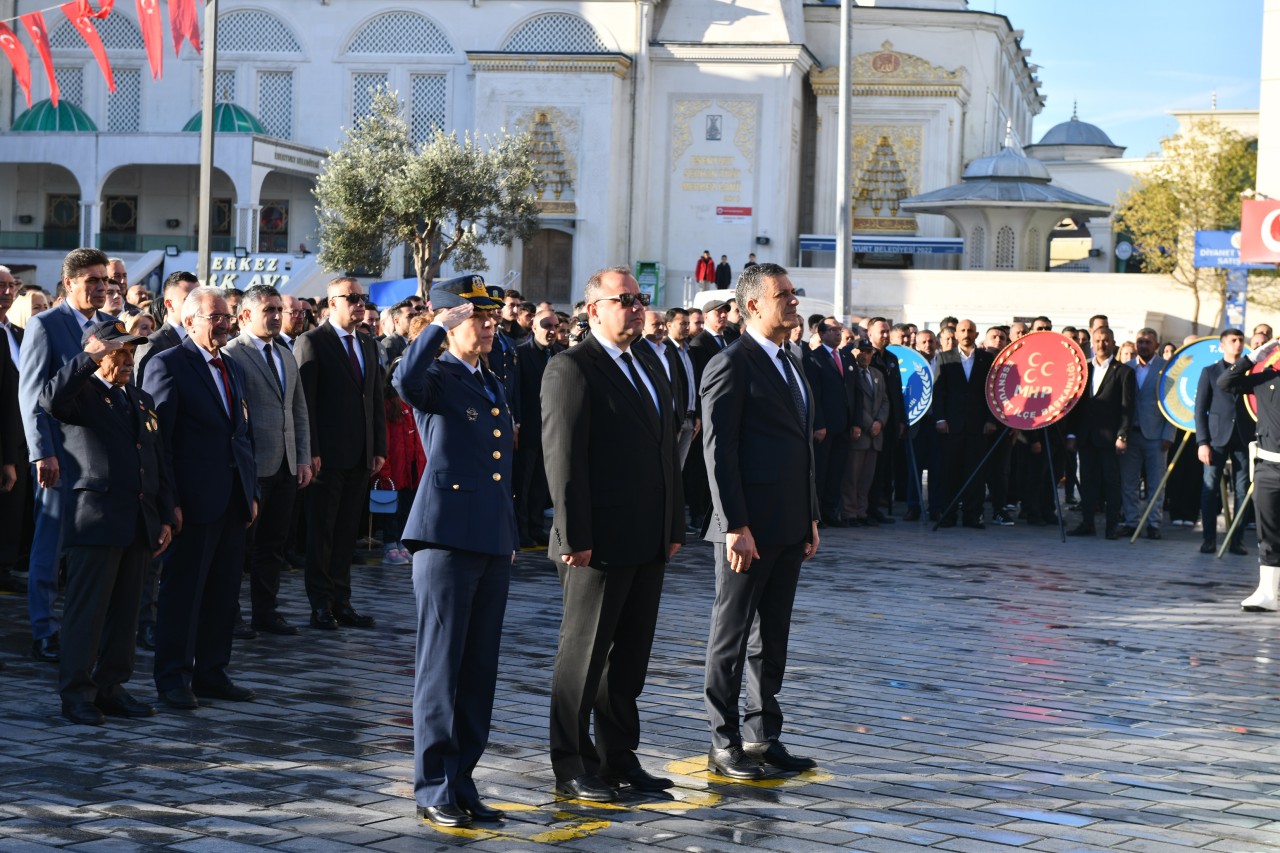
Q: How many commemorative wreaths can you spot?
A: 4